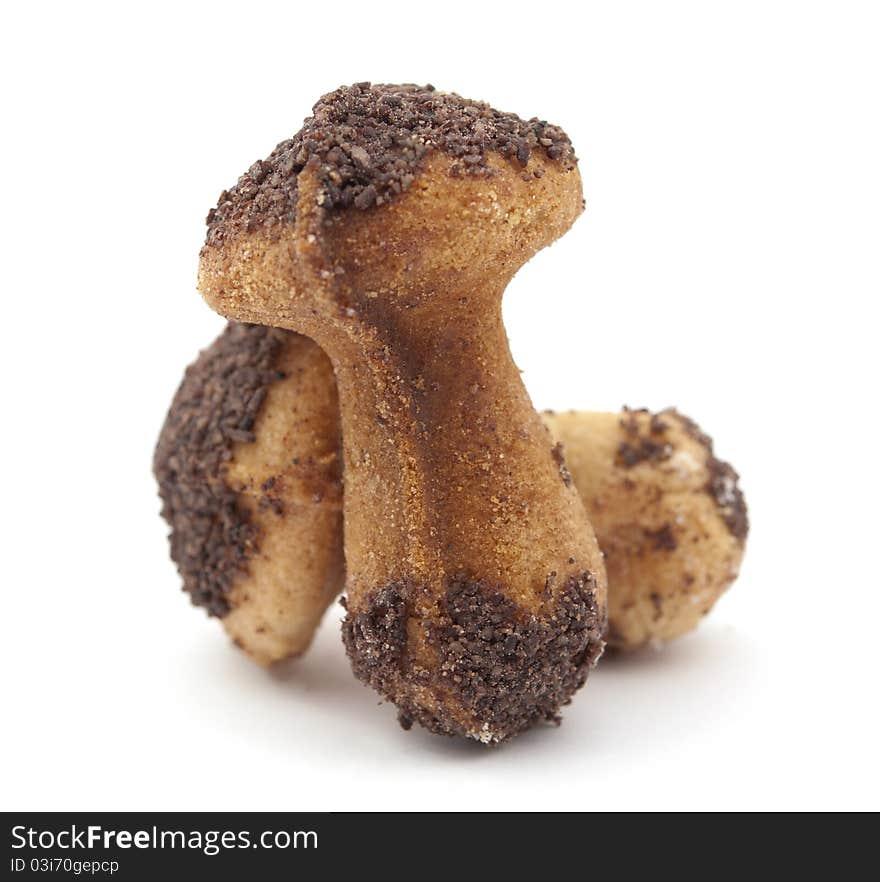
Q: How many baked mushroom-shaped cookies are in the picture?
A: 2